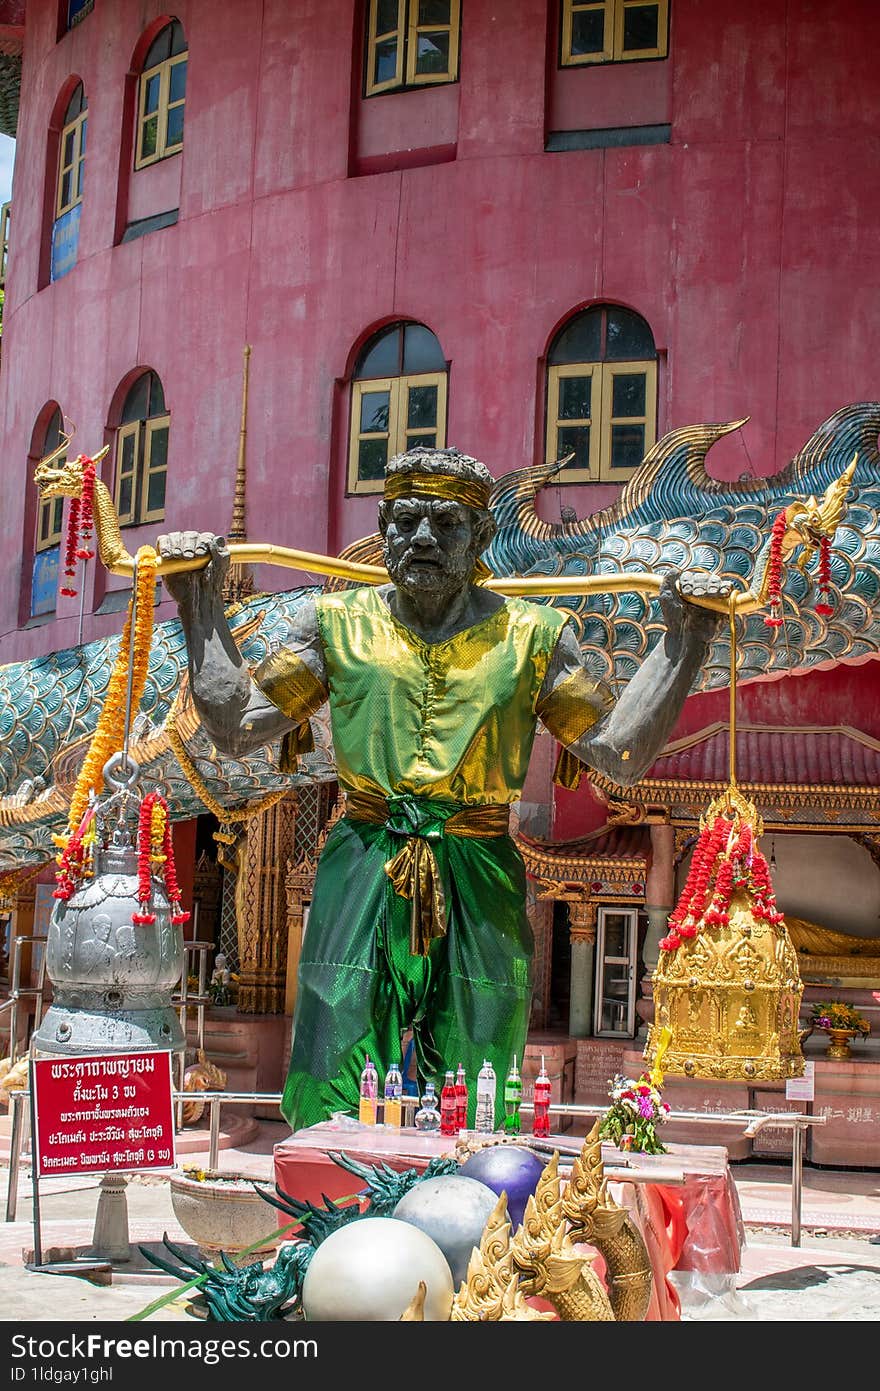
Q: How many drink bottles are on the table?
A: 8